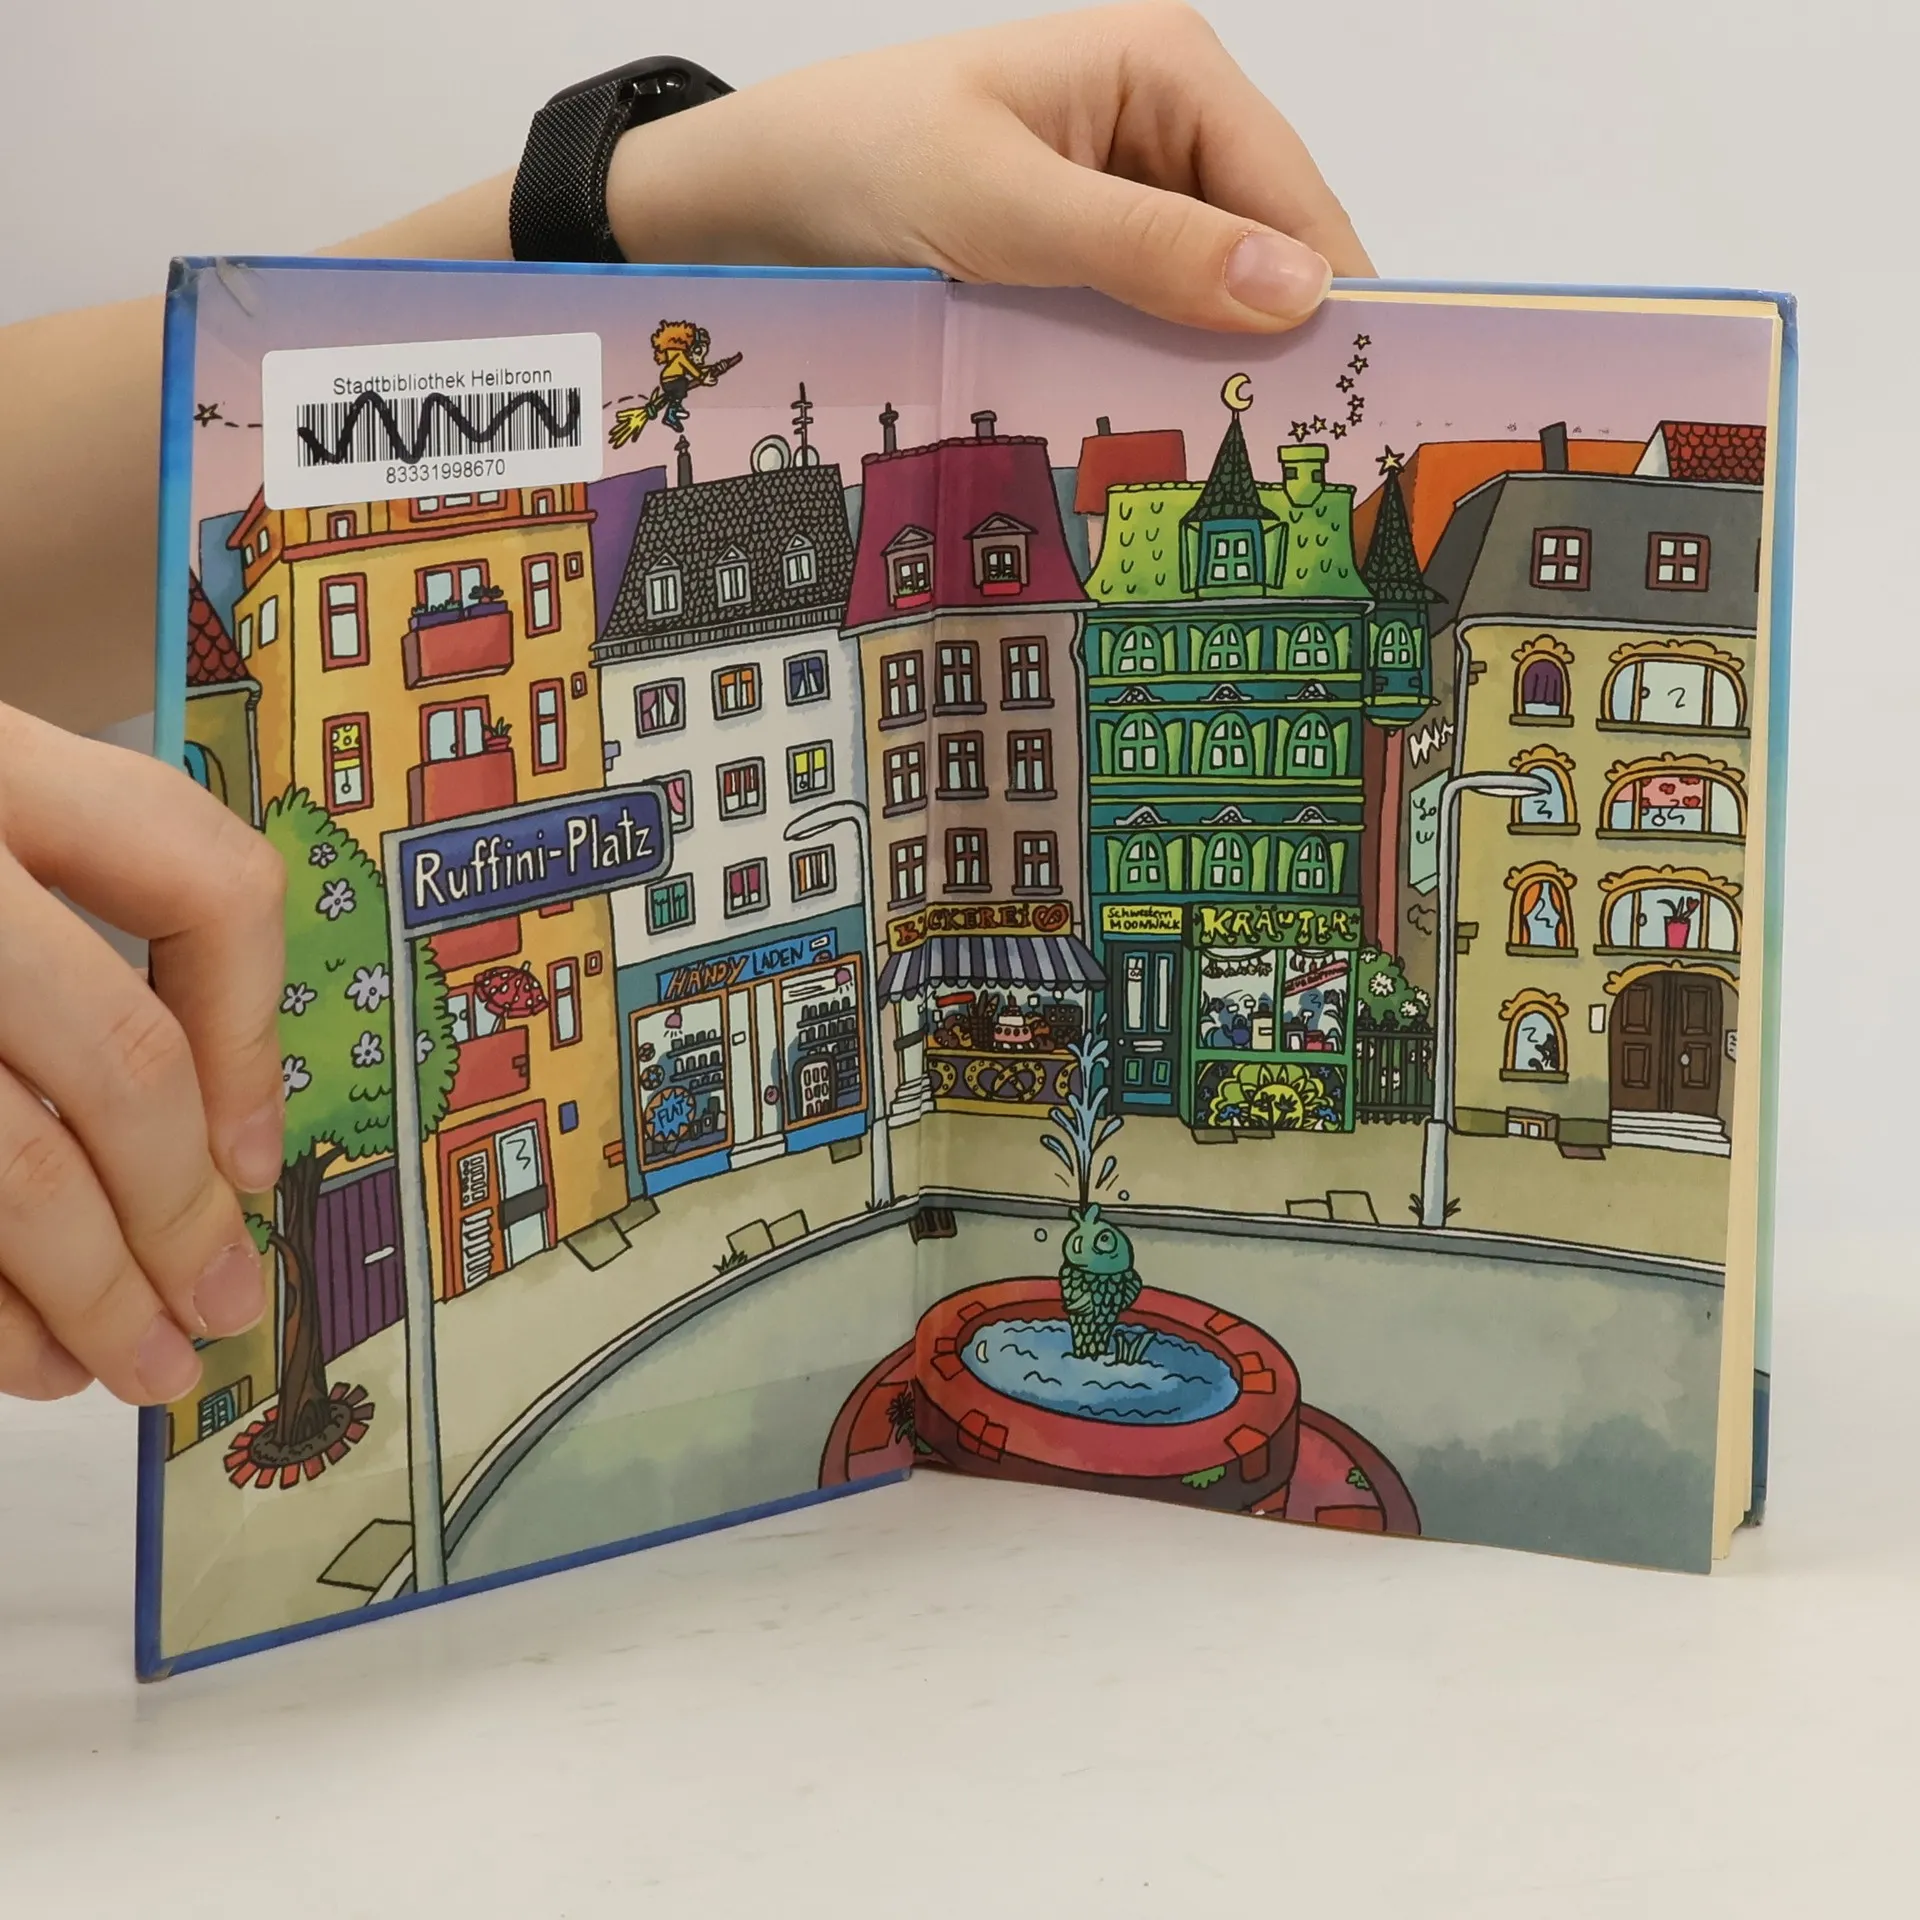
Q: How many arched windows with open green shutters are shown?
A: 10